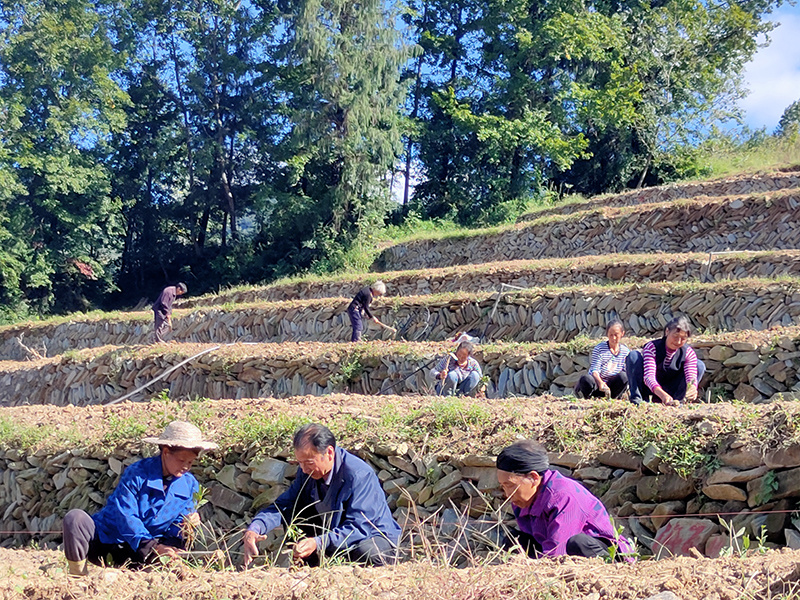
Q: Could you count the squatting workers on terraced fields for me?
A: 6